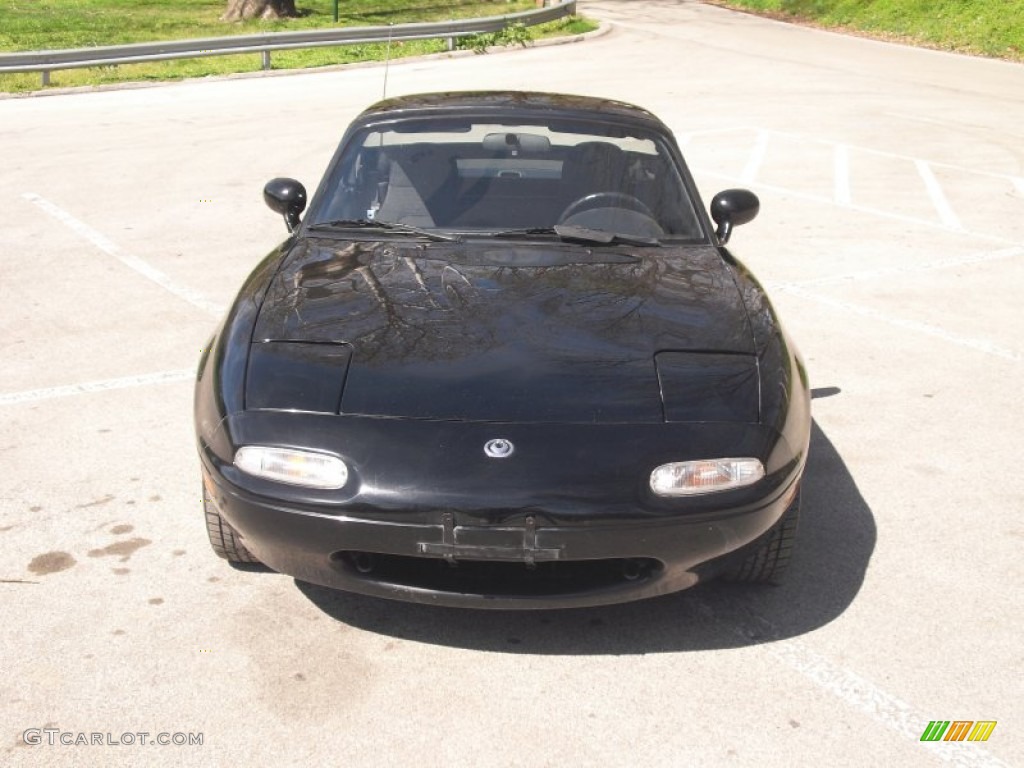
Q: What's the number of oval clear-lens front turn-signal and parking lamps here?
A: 2